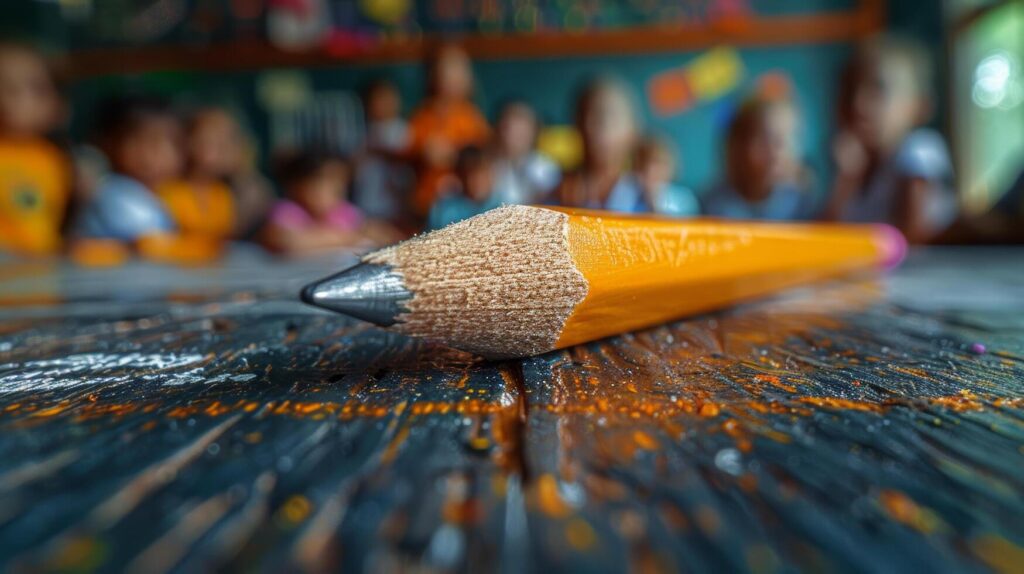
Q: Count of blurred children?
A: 12